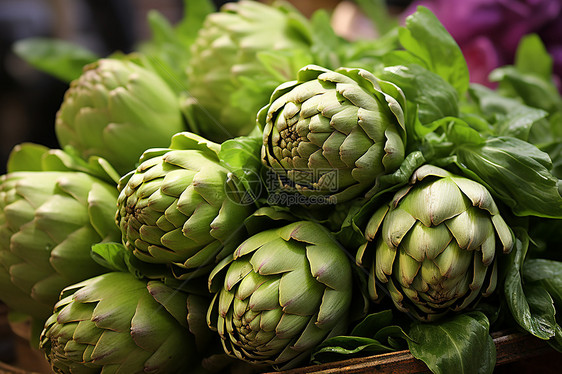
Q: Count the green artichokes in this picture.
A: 8